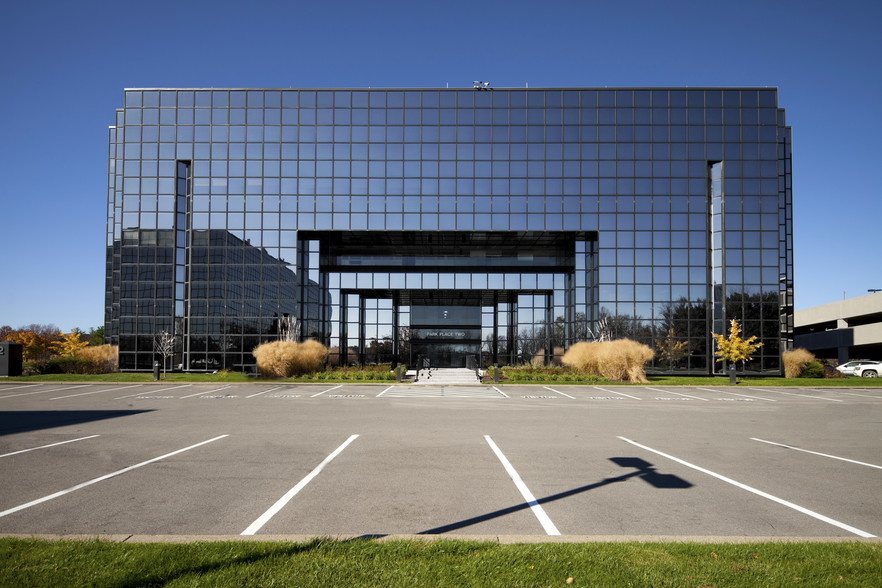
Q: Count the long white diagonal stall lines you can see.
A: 6